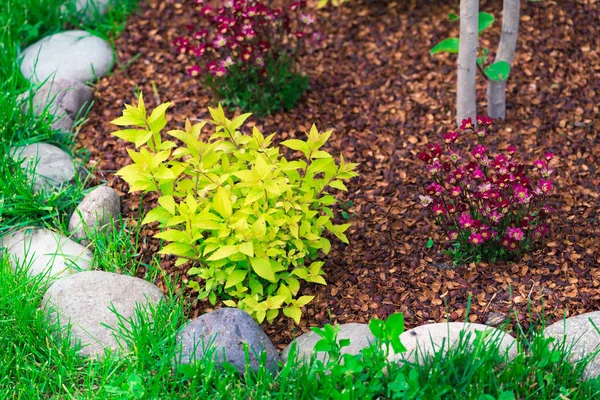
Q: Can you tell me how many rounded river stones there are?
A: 11